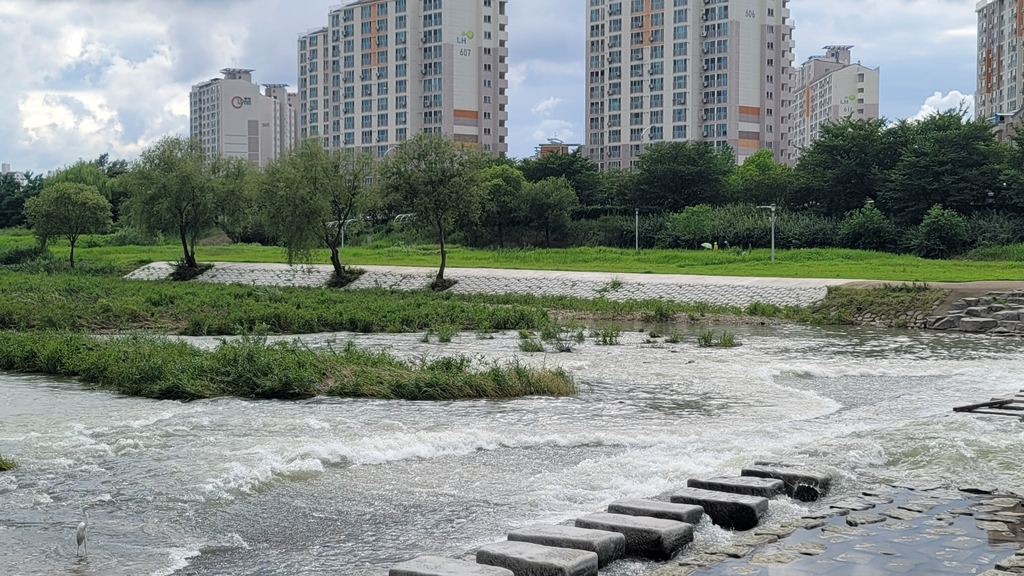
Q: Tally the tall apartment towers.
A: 5